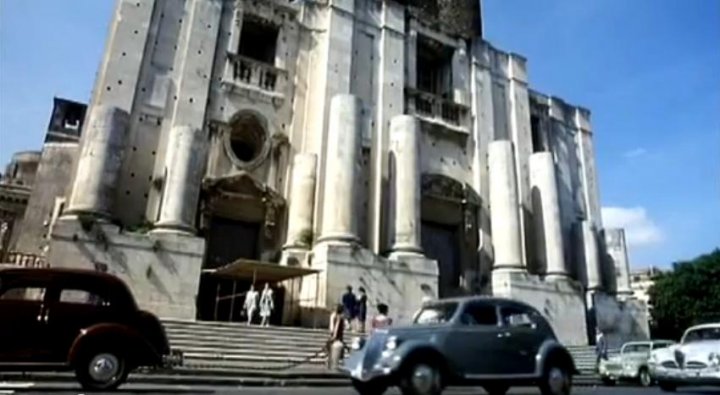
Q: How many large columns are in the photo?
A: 9